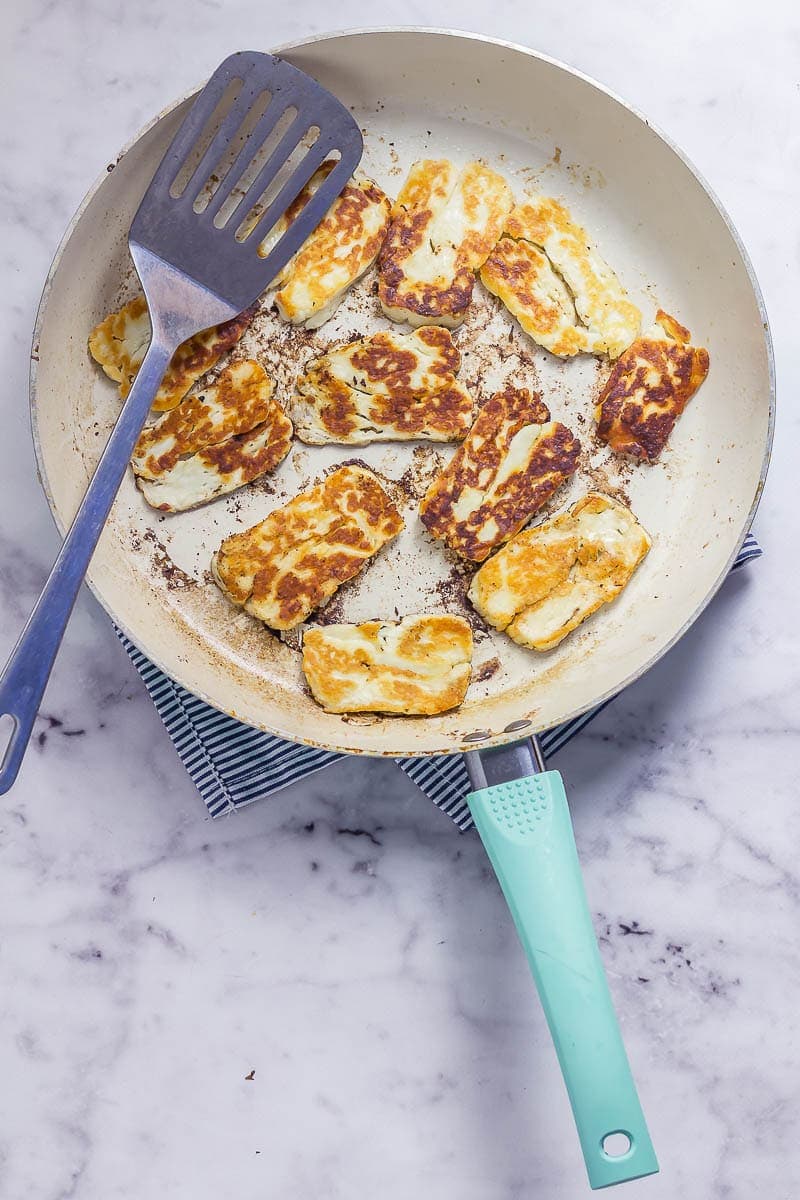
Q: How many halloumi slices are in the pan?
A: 11